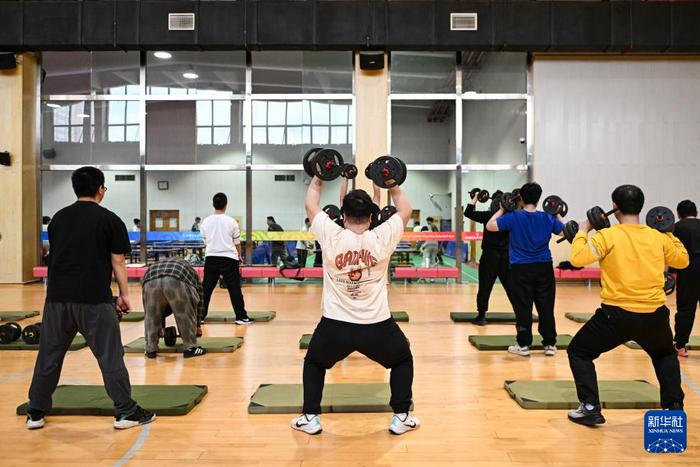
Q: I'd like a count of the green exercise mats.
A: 14